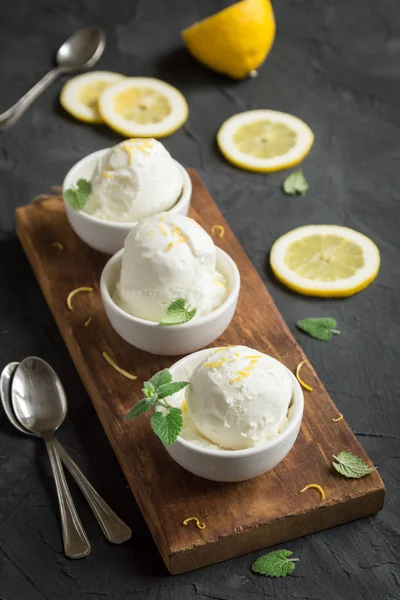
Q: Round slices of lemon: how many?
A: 4